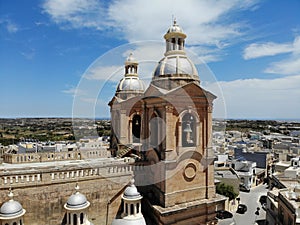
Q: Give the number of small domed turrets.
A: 3